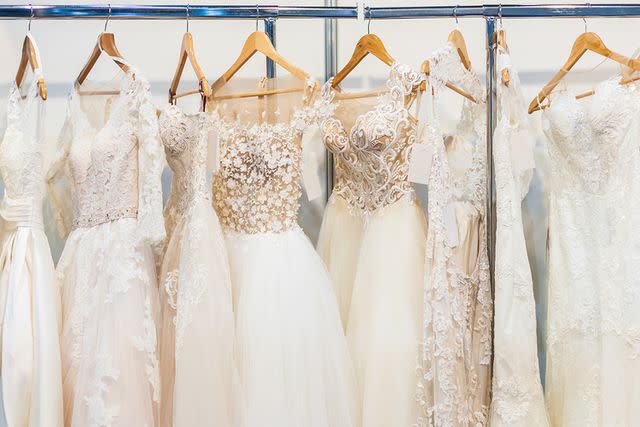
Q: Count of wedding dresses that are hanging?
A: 8